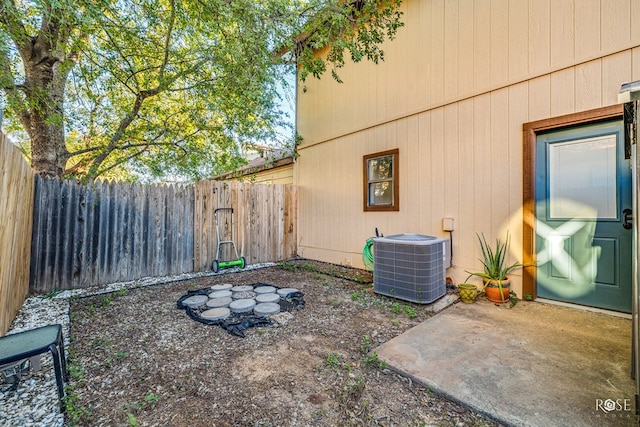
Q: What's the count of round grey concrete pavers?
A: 12